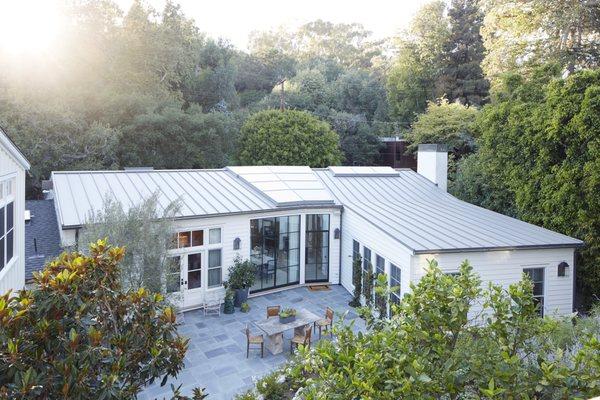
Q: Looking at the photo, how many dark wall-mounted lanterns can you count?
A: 3